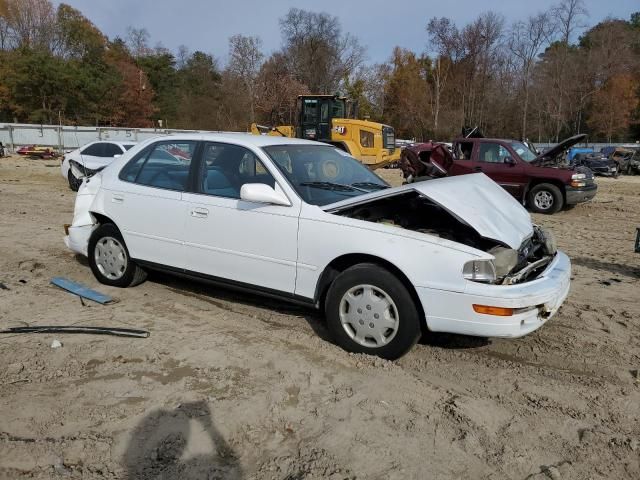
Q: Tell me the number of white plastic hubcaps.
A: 2